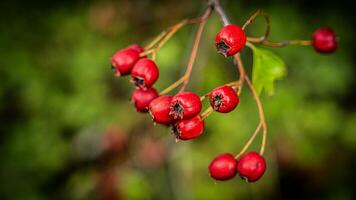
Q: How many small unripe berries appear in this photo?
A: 0